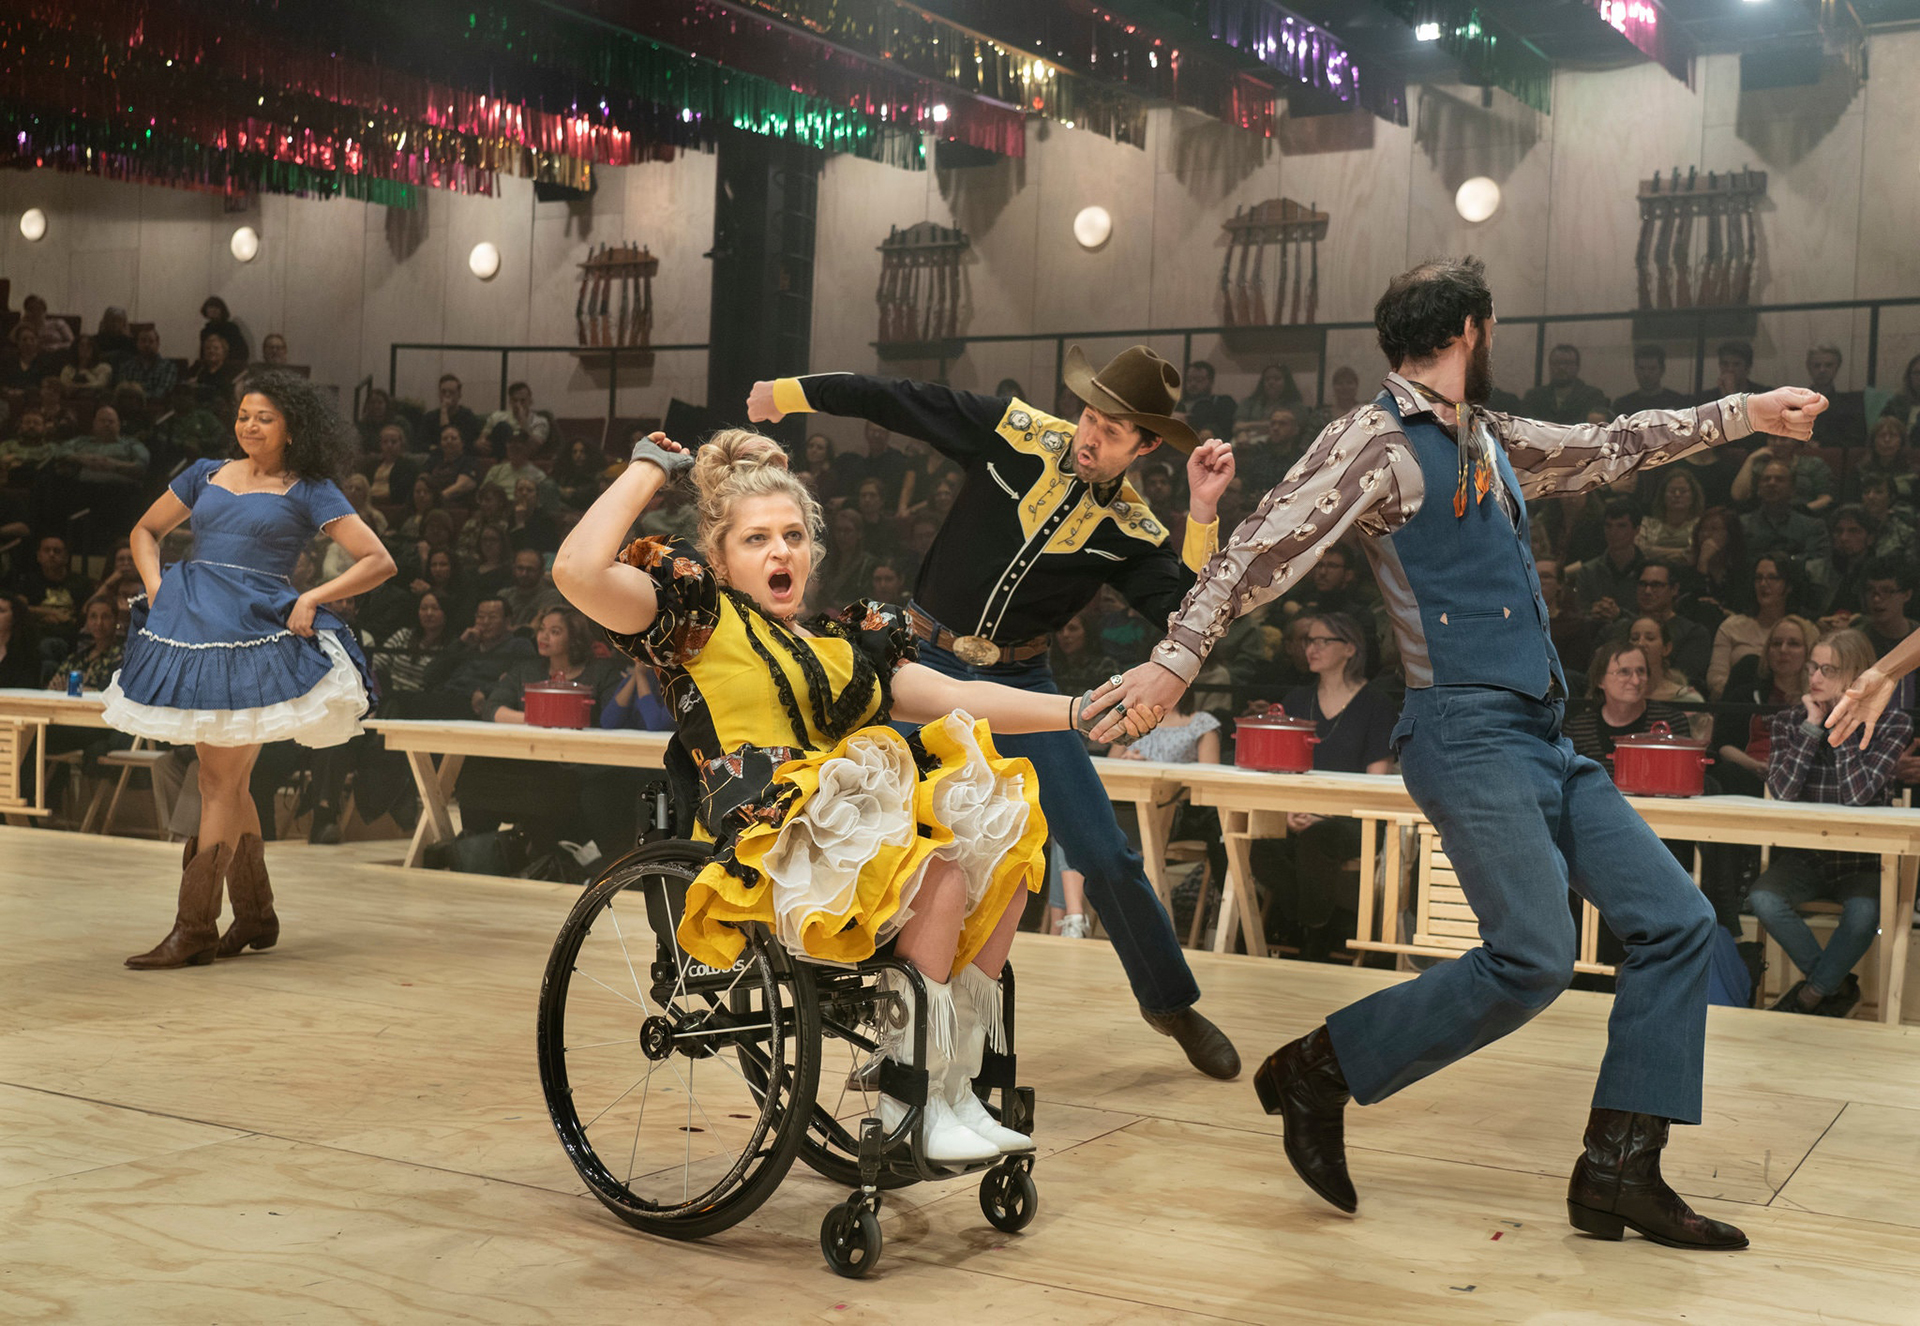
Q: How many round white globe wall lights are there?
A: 5